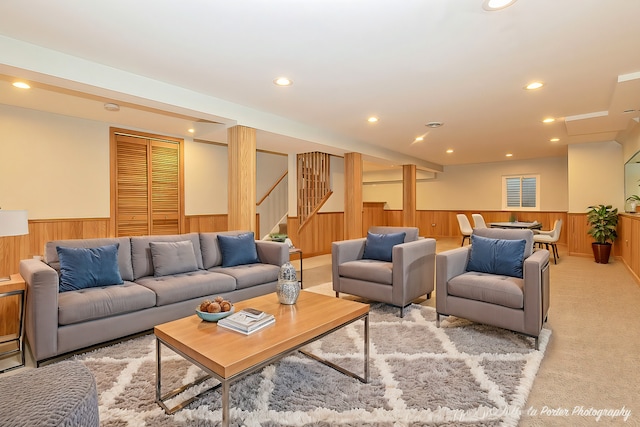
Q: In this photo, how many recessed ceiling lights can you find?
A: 11